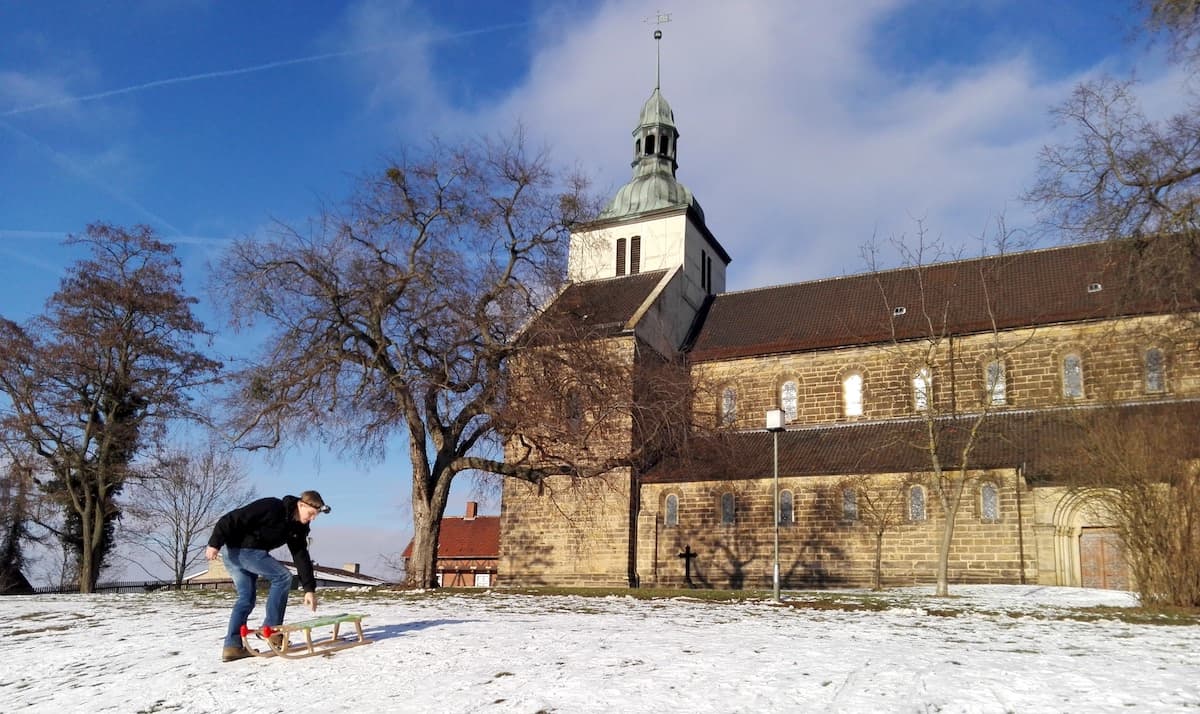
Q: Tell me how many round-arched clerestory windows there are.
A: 7